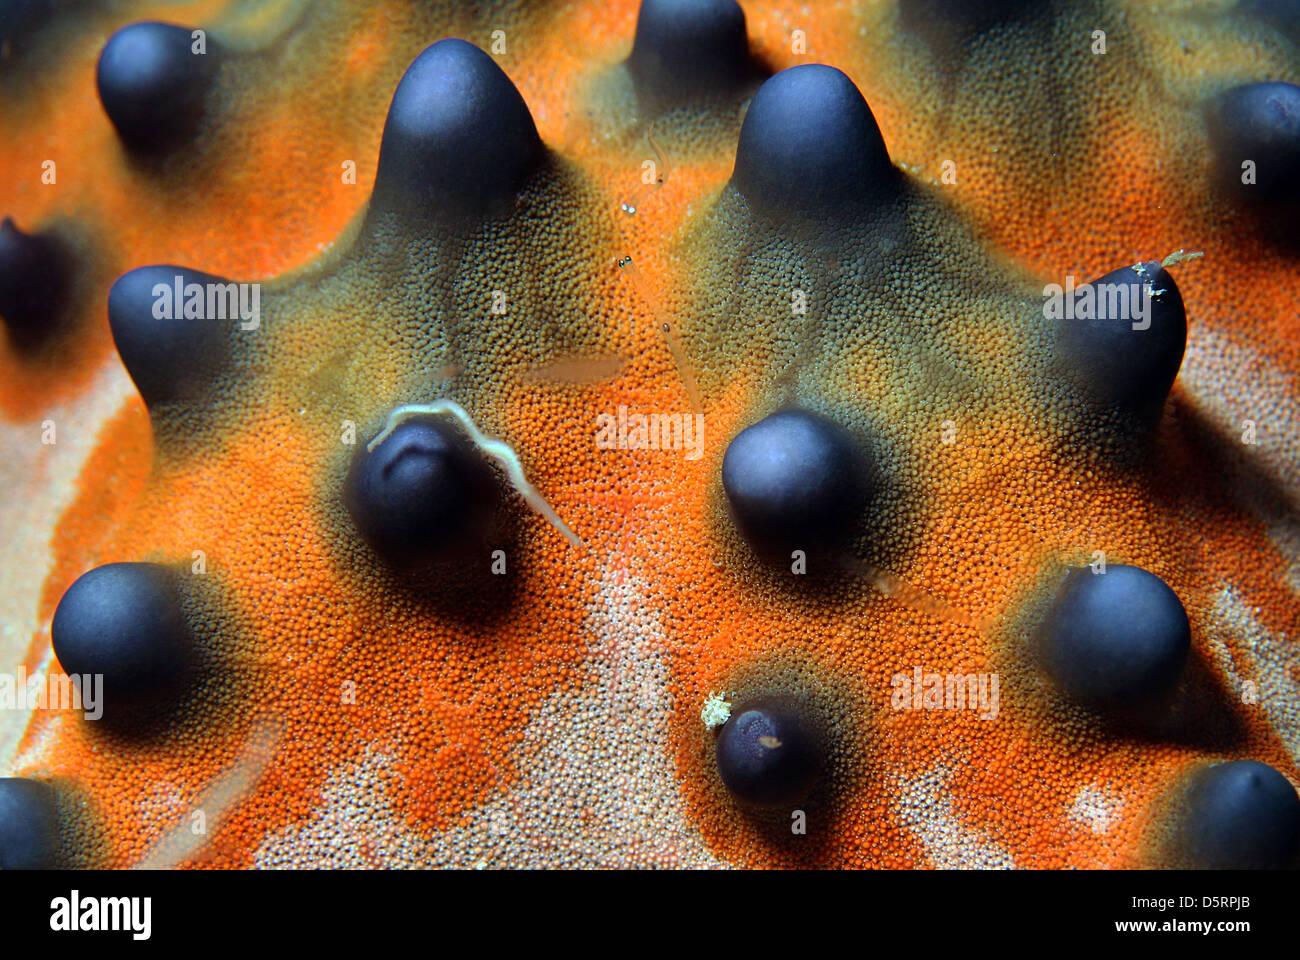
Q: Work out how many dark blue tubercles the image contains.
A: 15